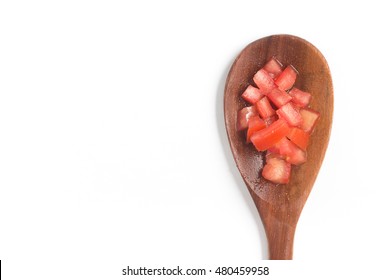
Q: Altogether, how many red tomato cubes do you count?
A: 15